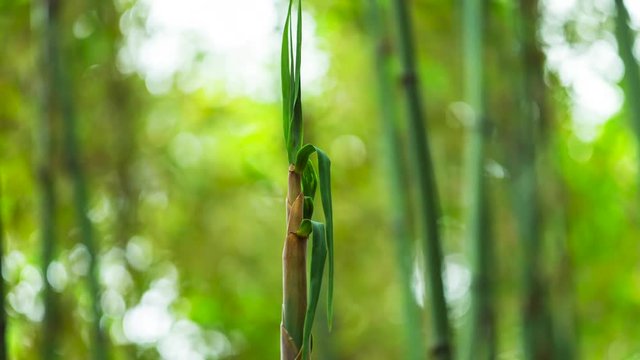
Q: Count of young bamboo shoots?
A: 1